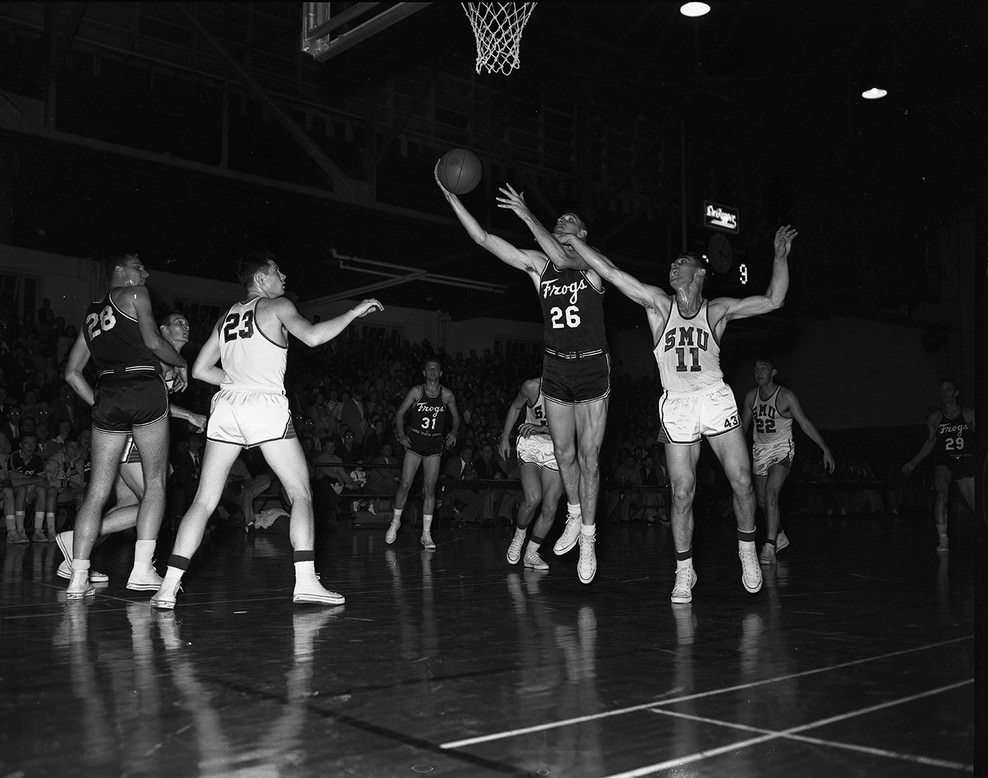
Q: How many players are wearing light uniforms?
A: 5